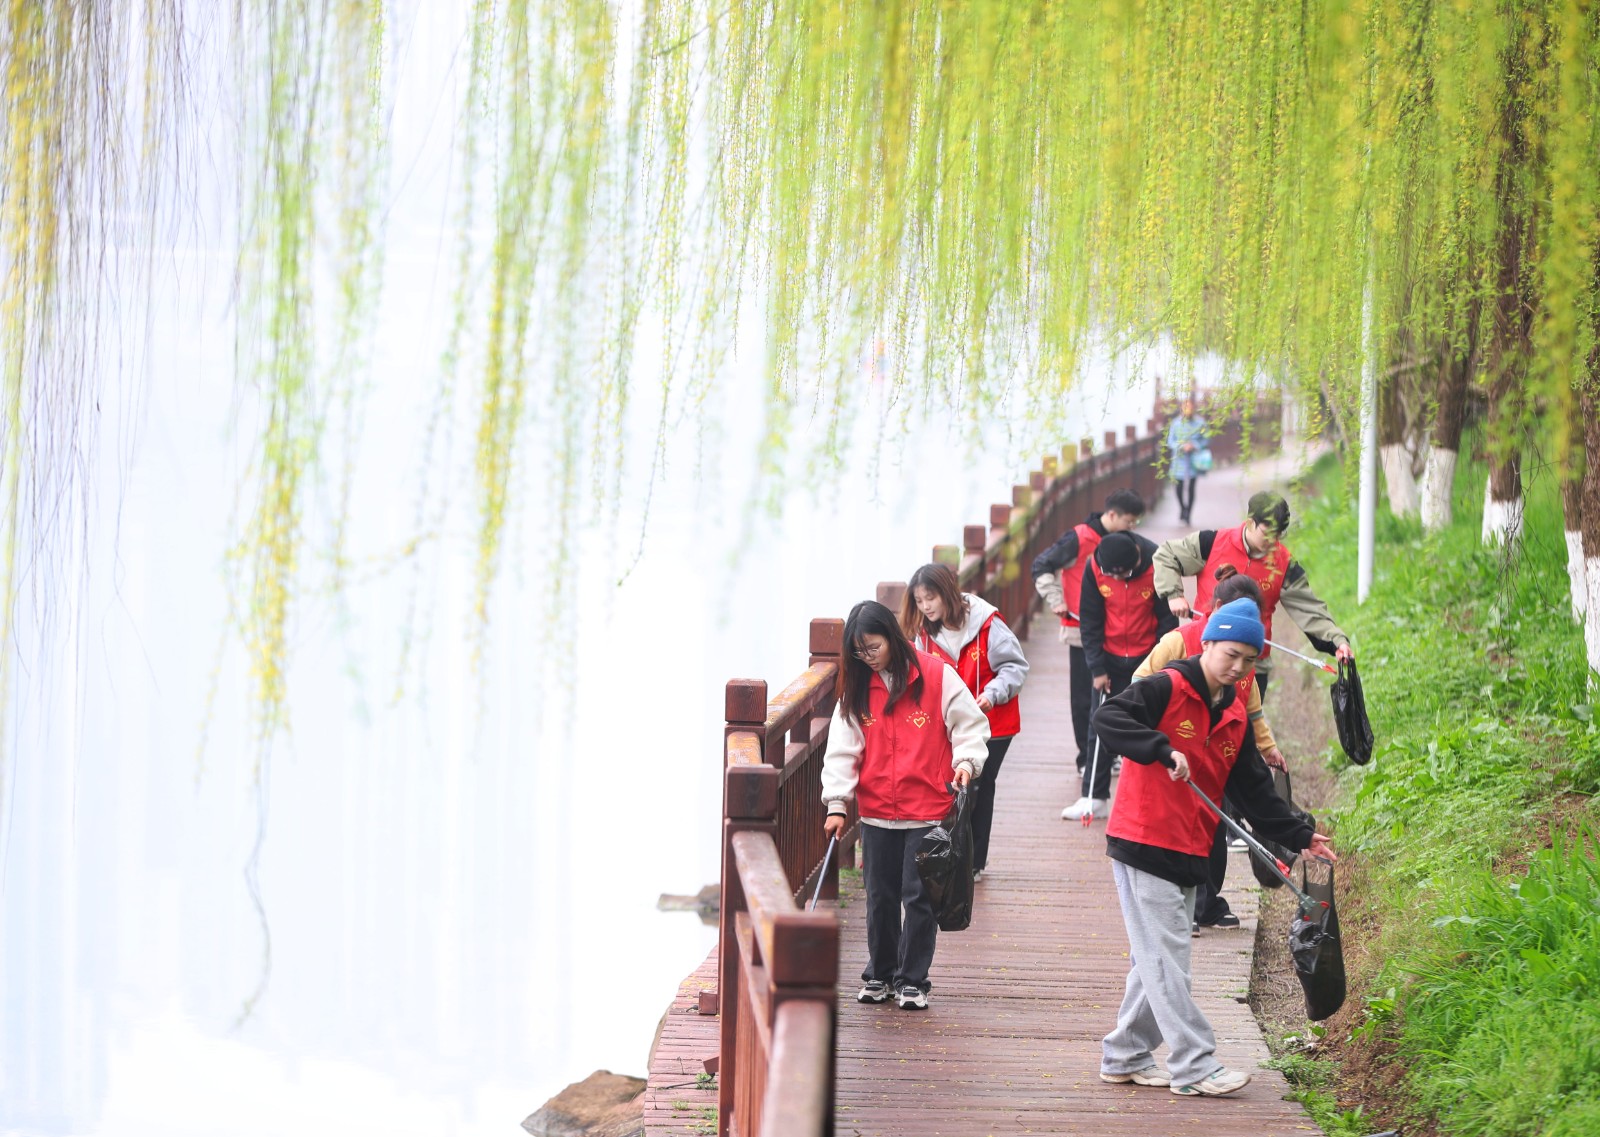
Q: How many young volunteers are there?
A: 7